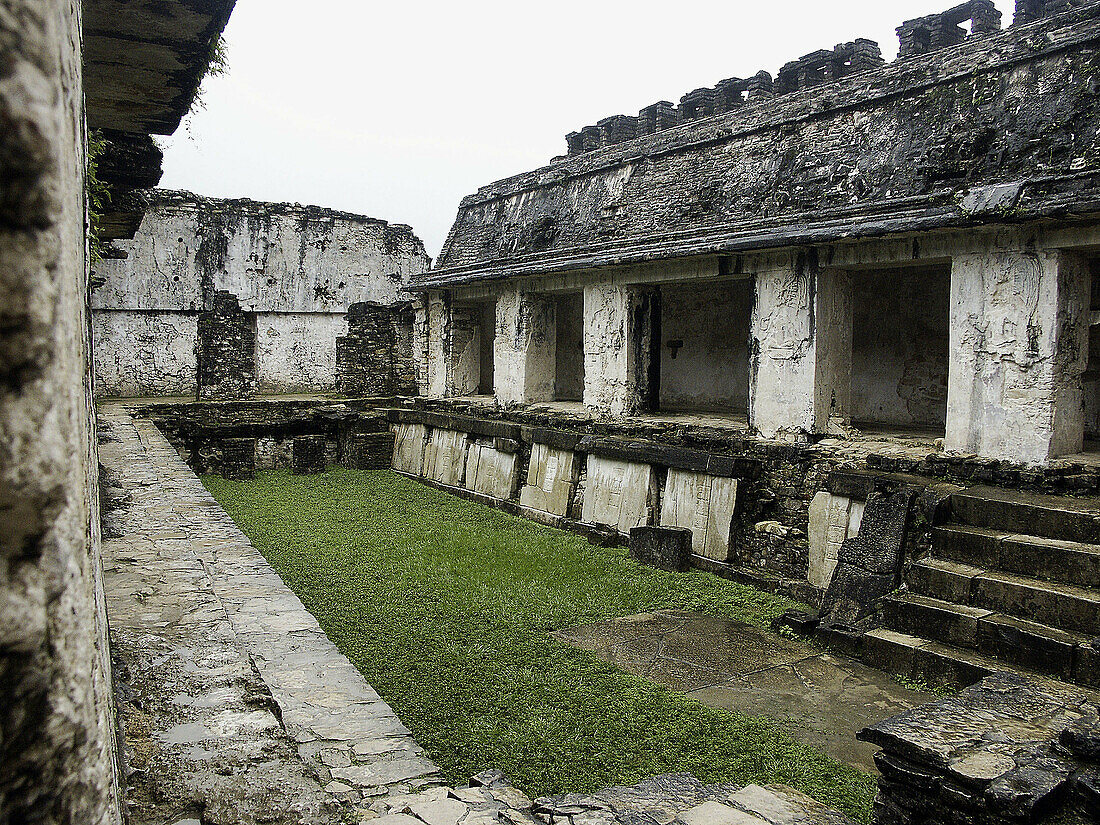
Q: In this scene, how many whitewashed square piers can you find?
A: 5